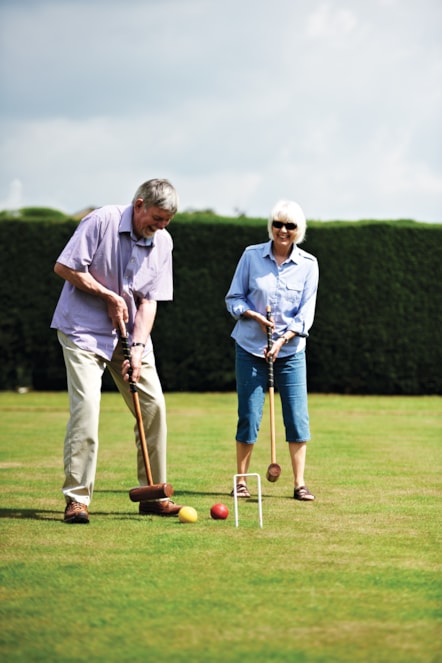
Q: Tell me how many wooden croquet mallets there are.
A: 2